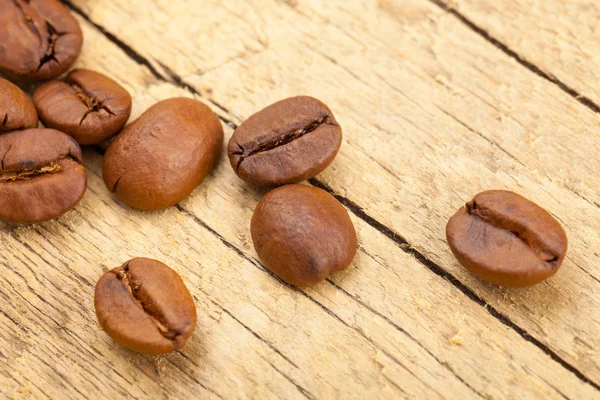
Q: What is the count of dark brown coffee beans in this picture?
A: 9